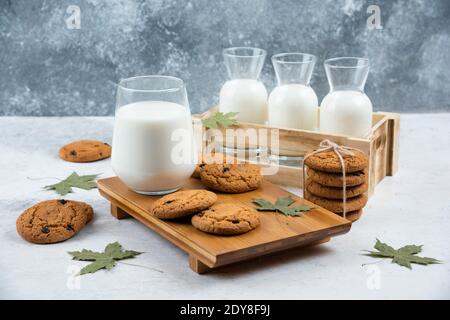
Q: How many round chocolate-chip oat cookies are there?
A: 11